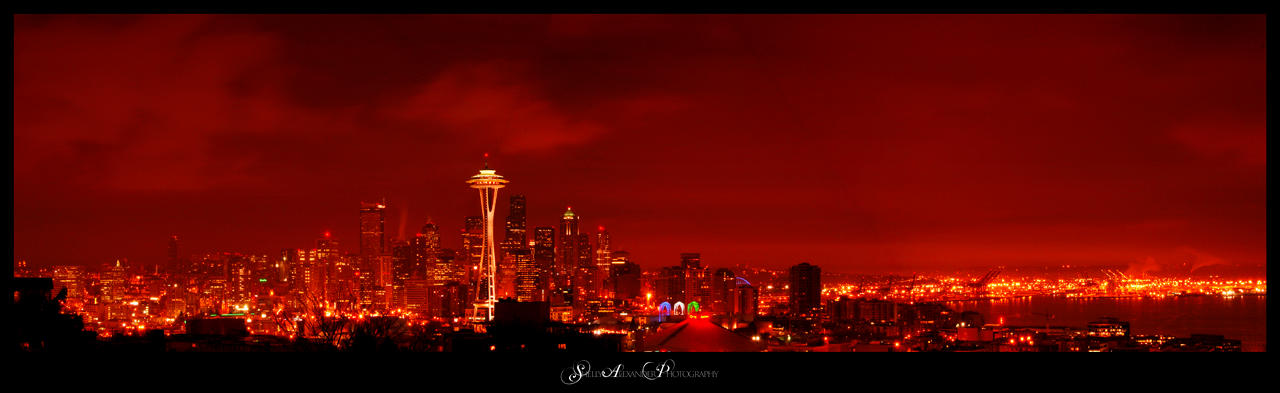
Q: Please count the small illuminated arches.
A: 3